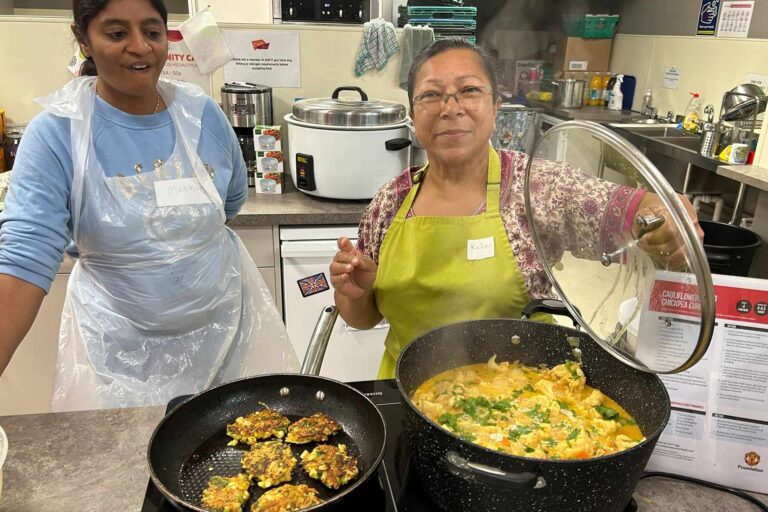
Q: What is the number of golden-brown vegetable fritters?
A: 6